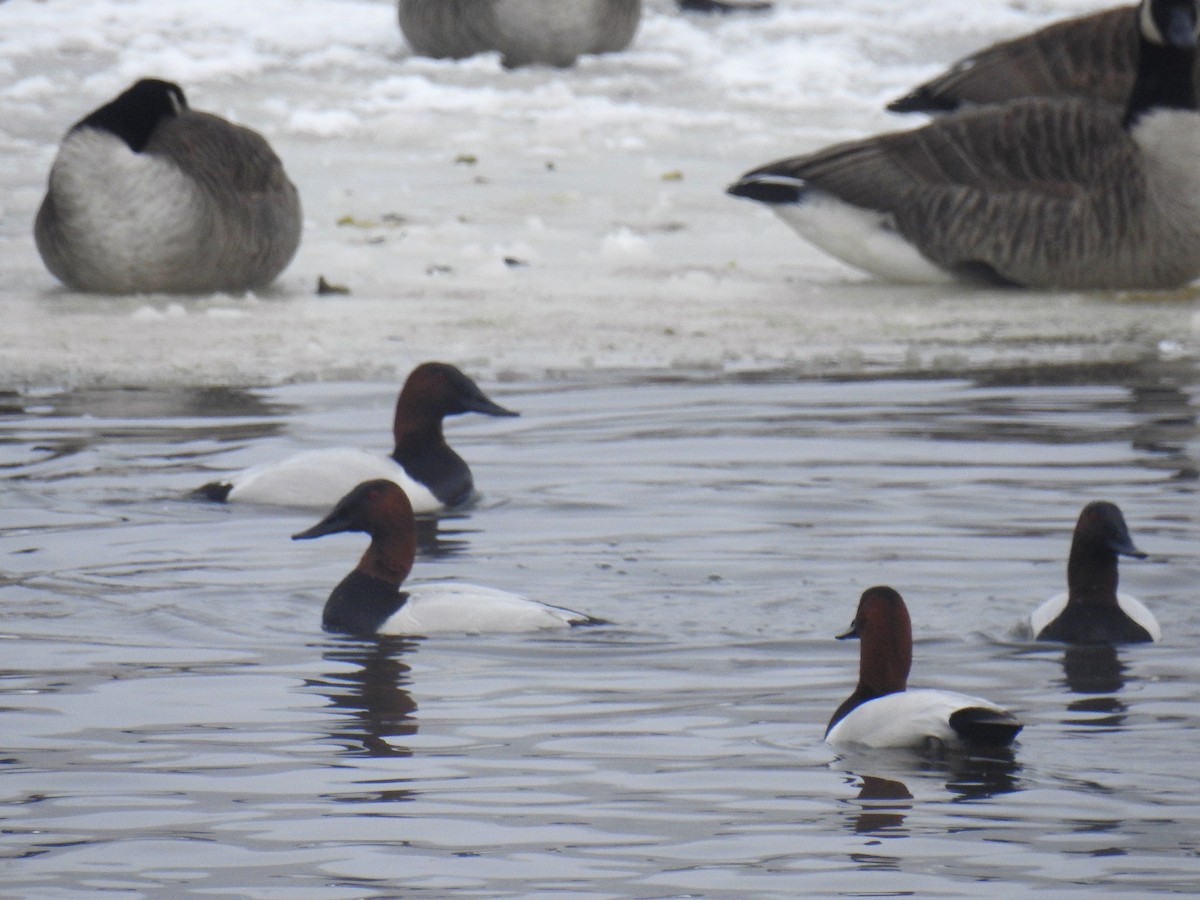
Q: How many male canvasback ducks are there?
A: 4